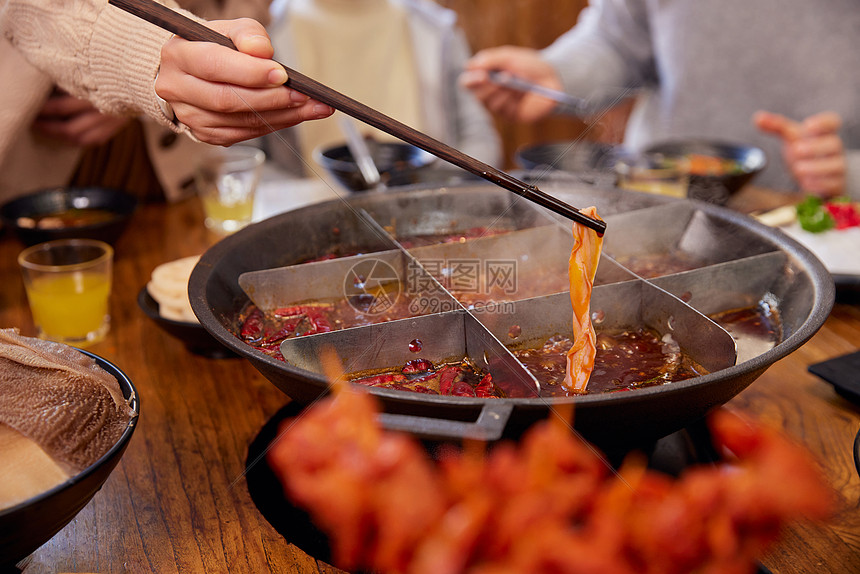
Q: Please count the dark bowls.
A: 6